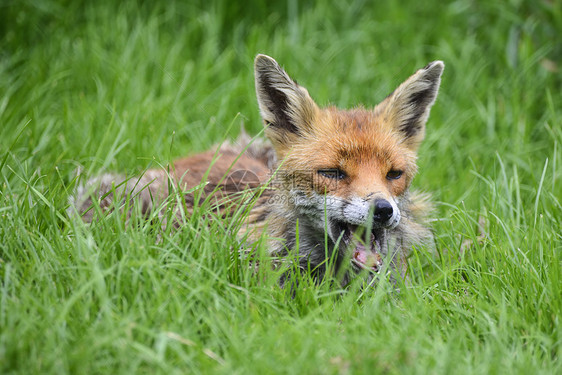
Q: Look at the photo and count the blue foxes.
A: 0